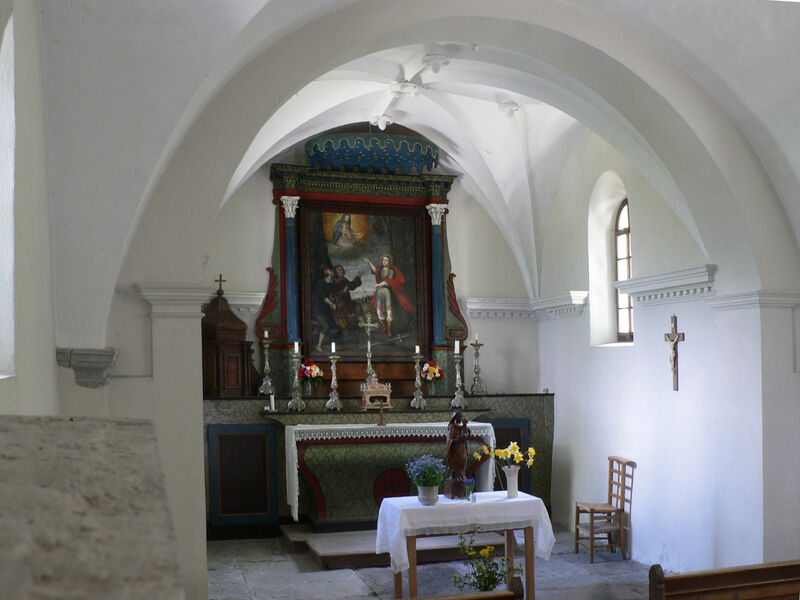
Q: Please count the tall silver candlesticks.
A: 6